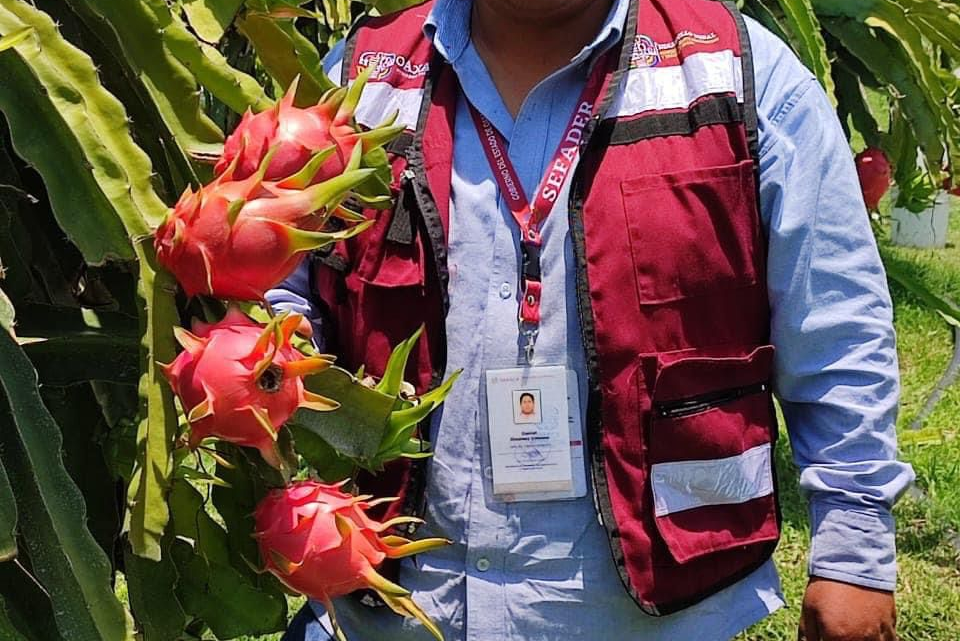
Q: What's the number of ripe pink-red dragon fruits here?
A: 5